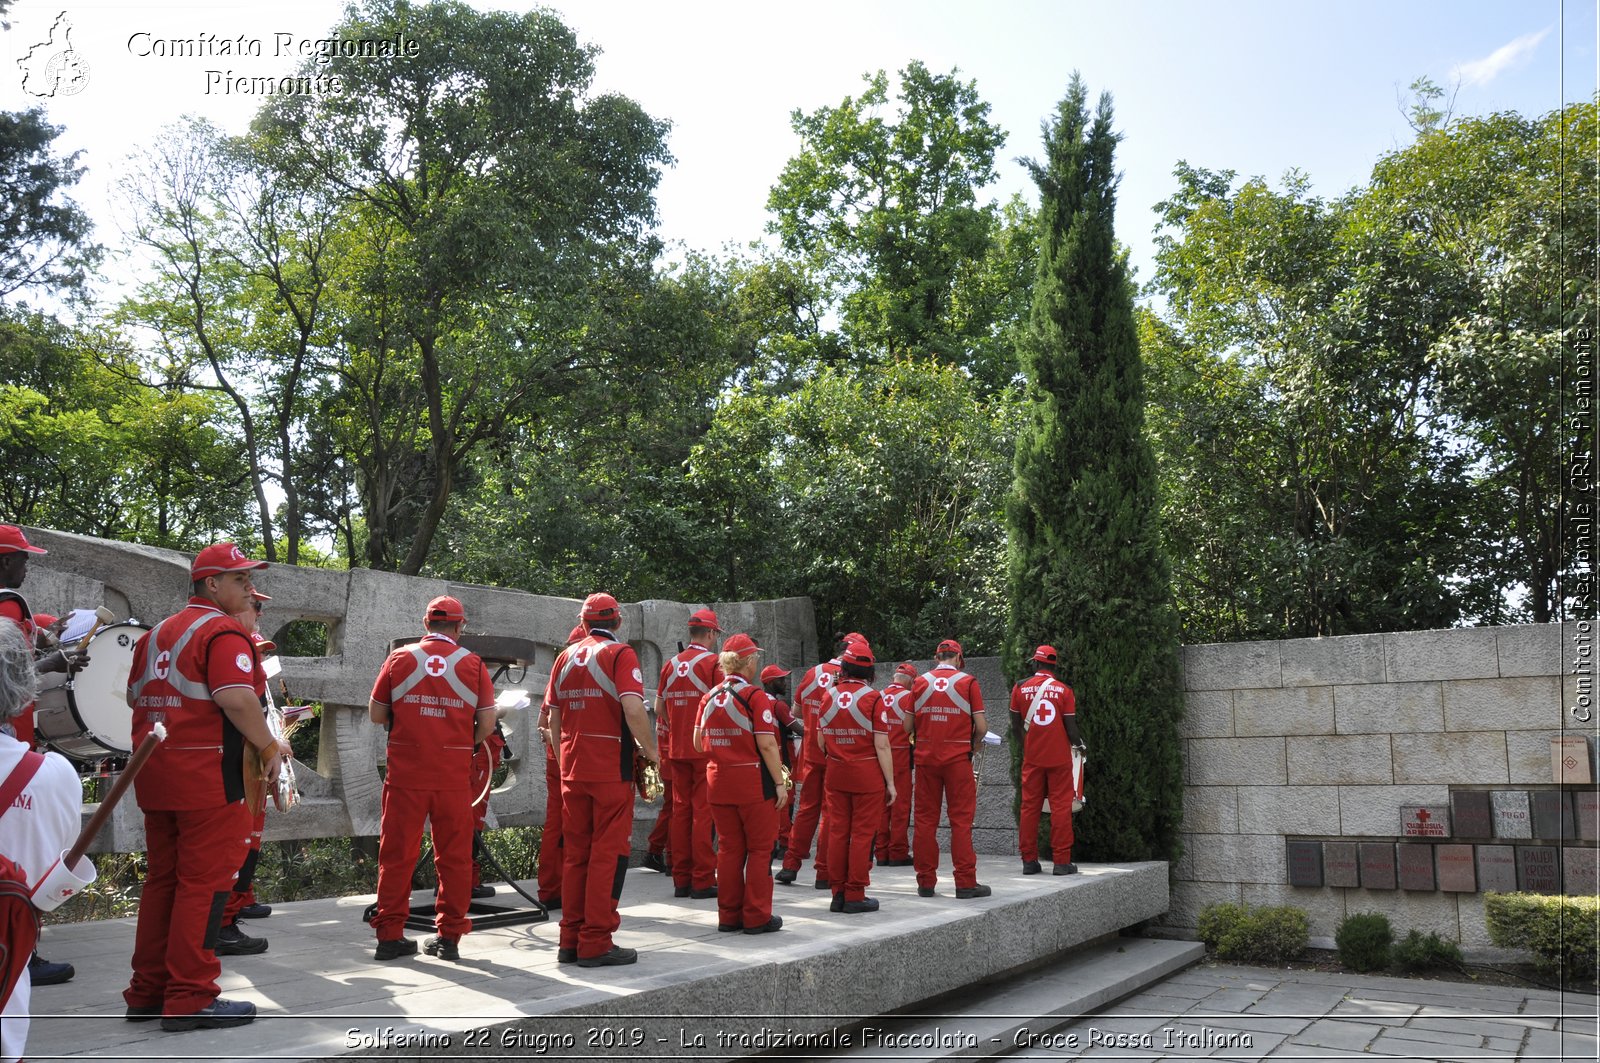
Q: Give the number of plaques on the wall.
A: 14